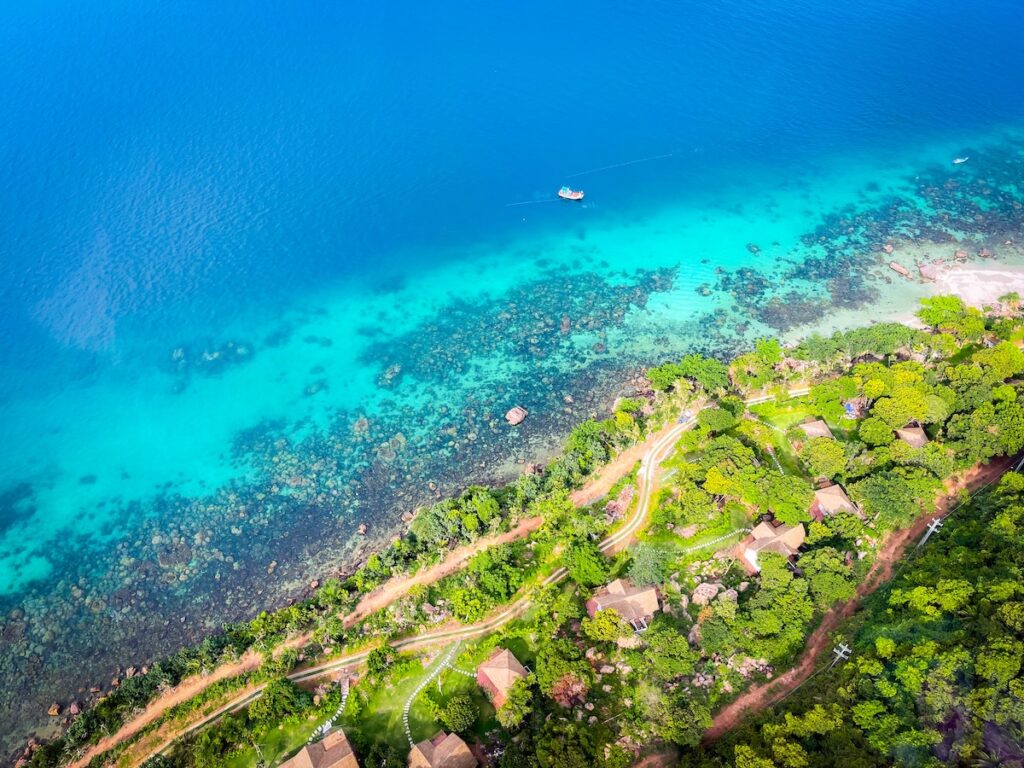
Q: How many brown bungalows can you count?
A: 8